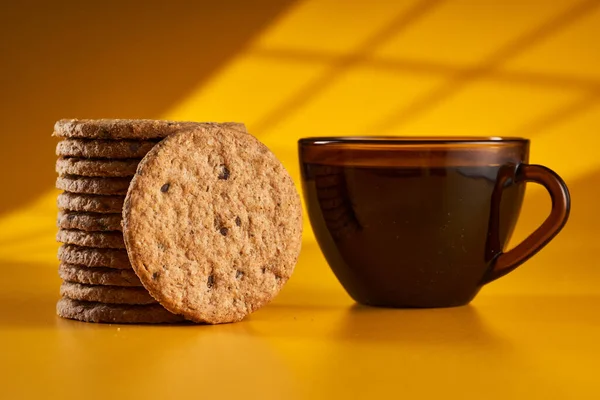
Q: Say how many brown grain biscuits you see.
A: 12